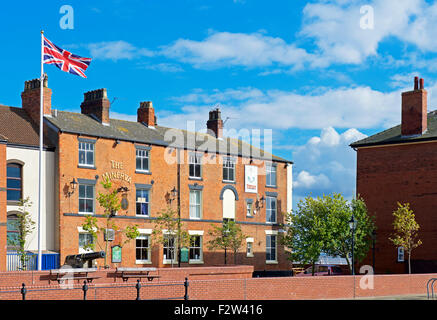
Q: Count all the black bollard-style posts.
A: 4